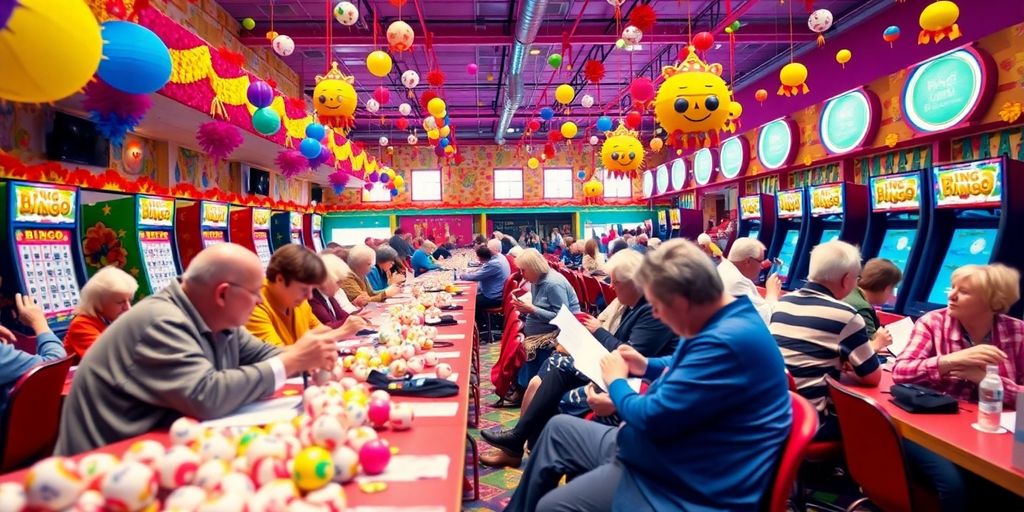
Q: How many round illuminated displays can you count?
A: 8